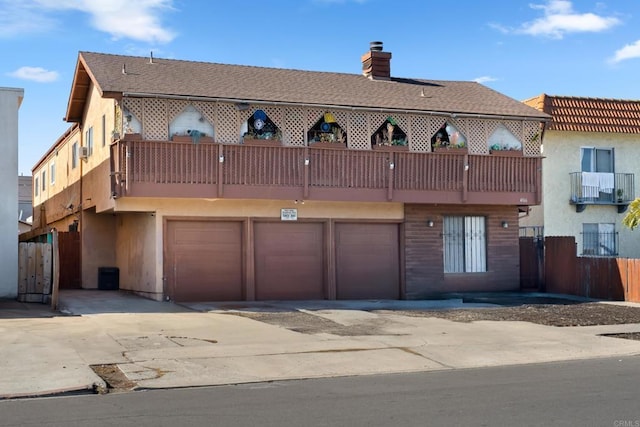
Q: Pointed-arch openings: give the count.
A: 6